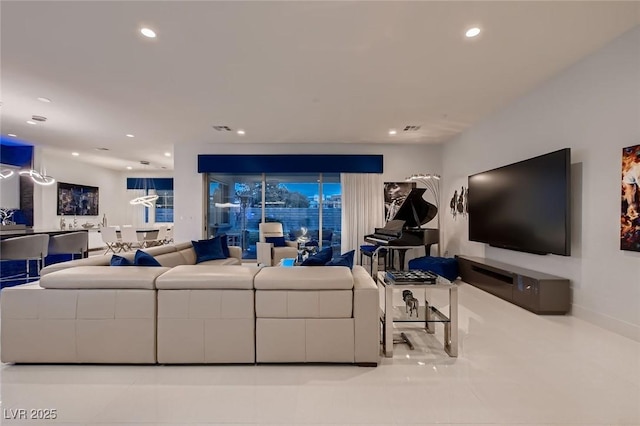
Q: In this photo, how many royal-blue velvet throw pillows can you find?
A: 7